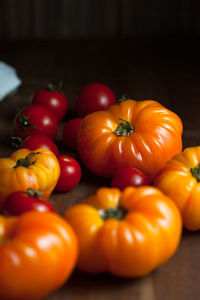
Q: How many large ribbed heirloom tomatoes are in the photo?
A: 5